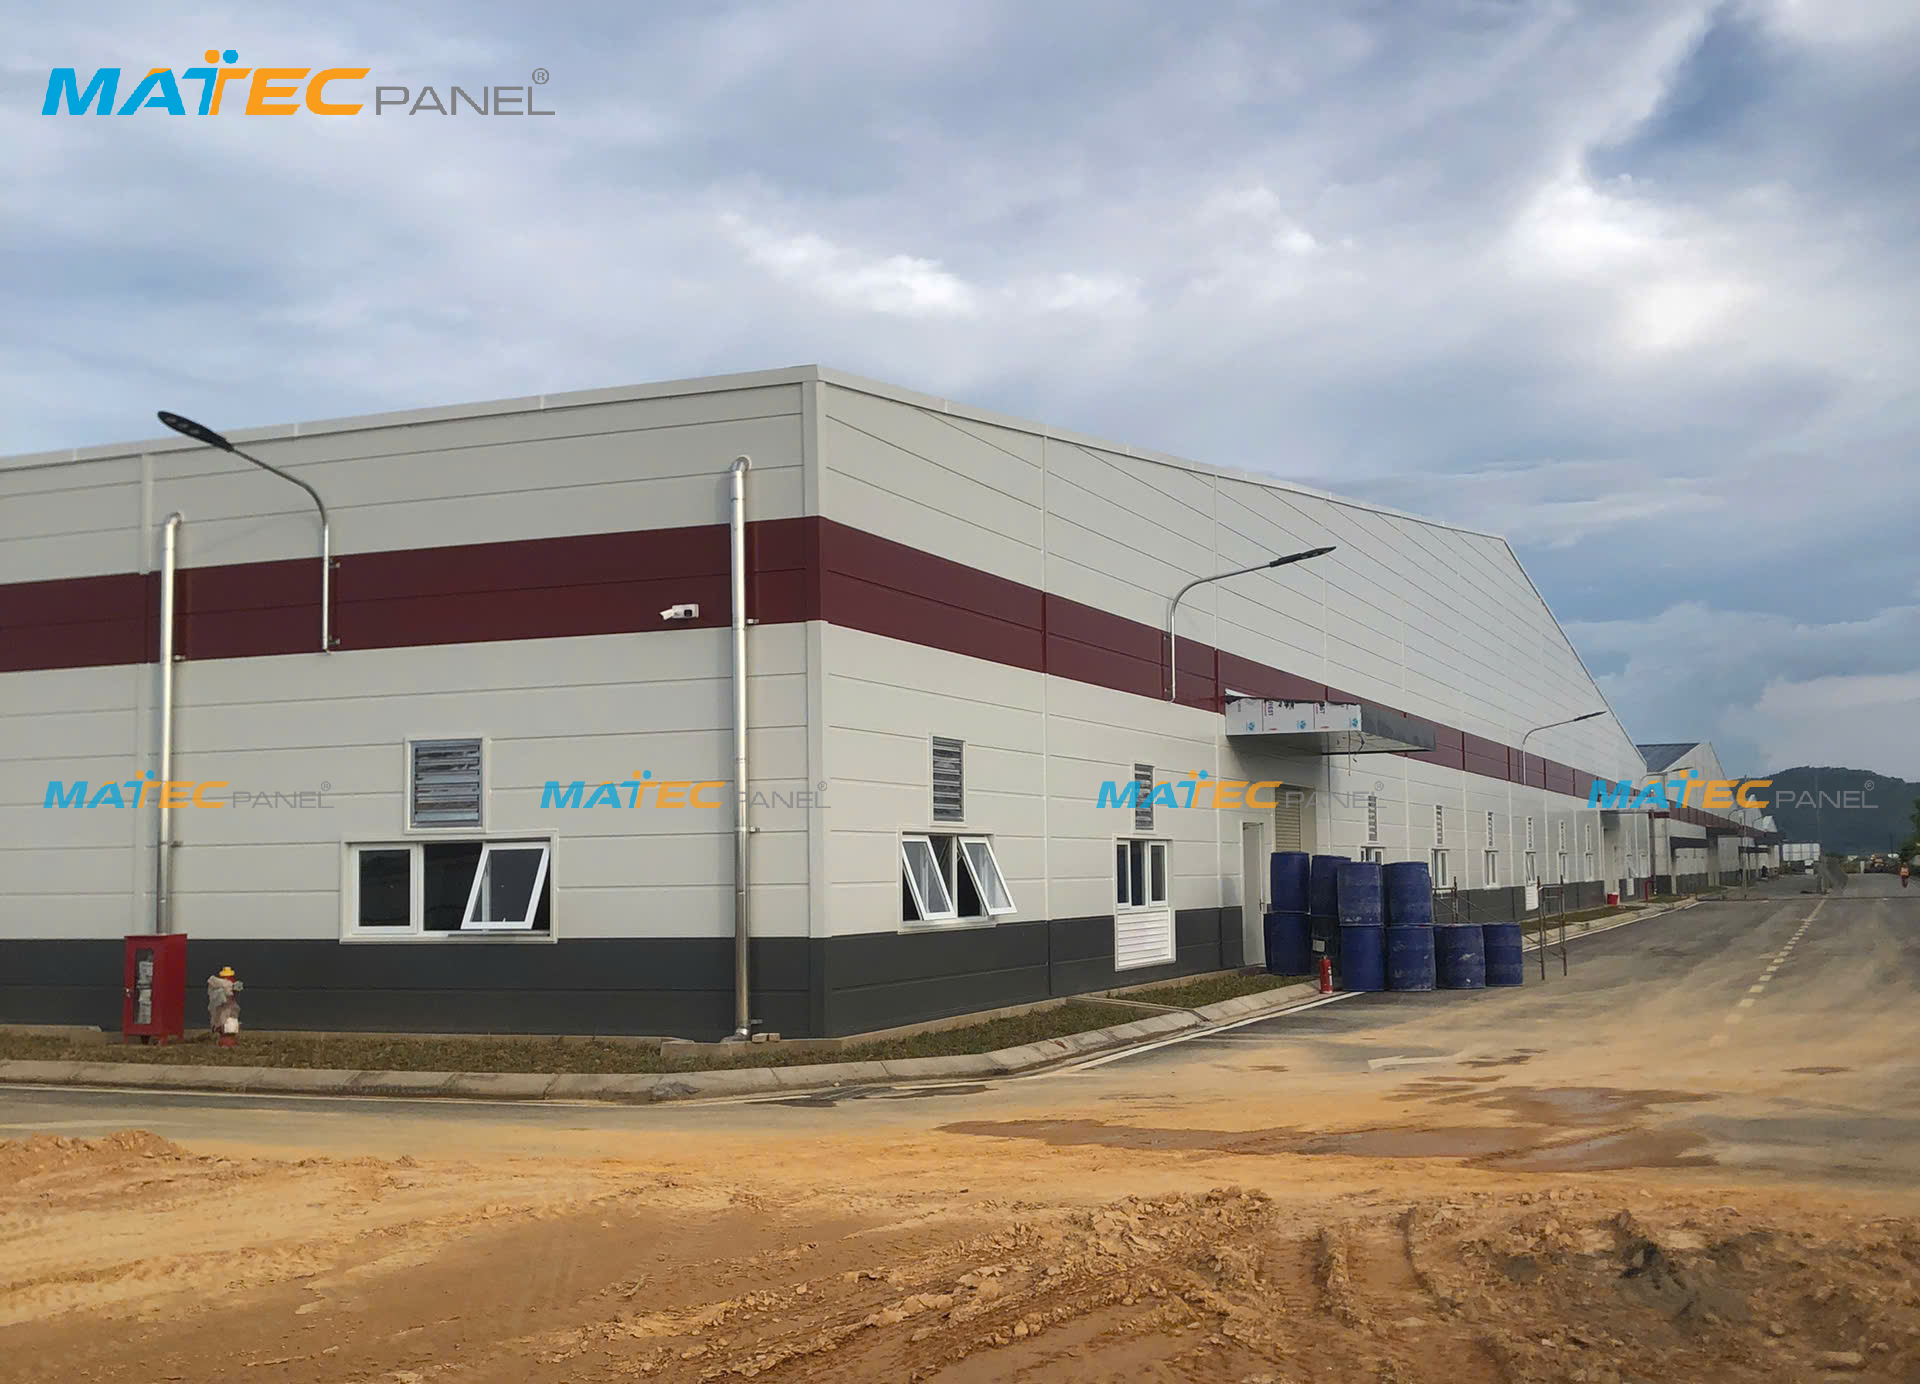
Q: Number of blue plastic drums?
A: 10